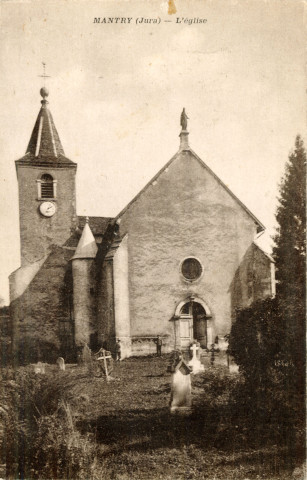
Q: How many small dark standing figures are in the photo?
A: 2